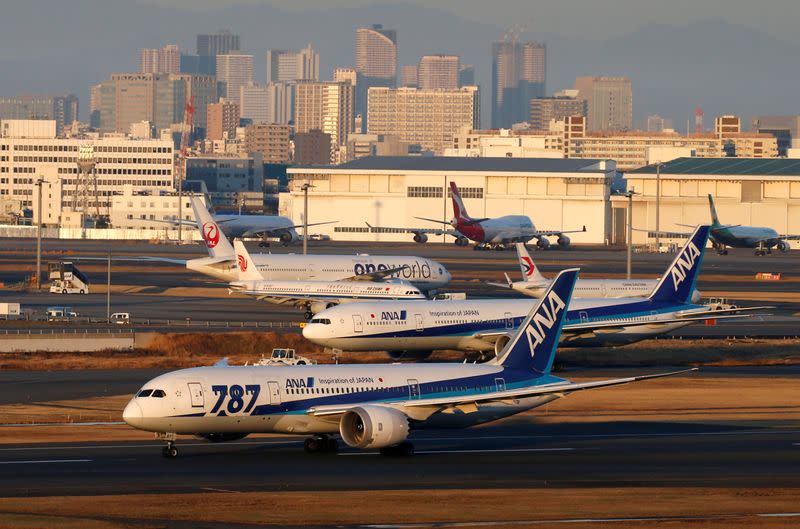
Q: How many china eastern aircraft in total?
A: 1